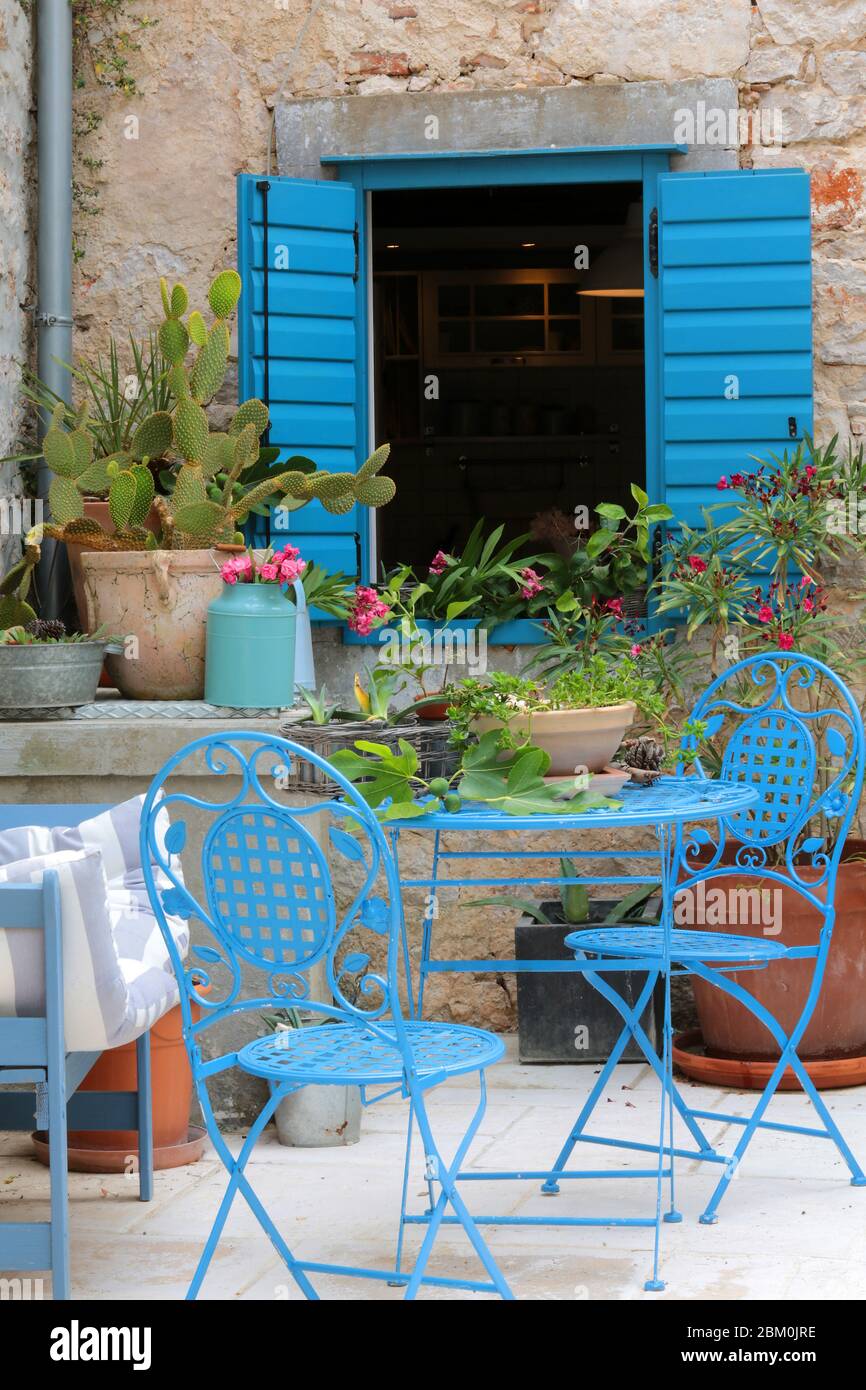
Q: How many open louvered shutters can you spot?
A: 2